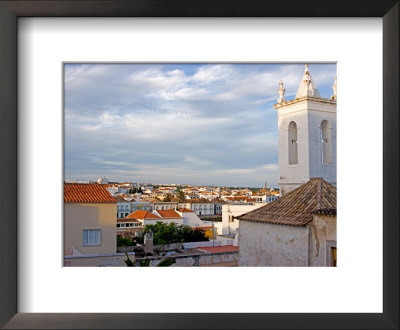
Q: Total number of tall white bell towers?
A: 1